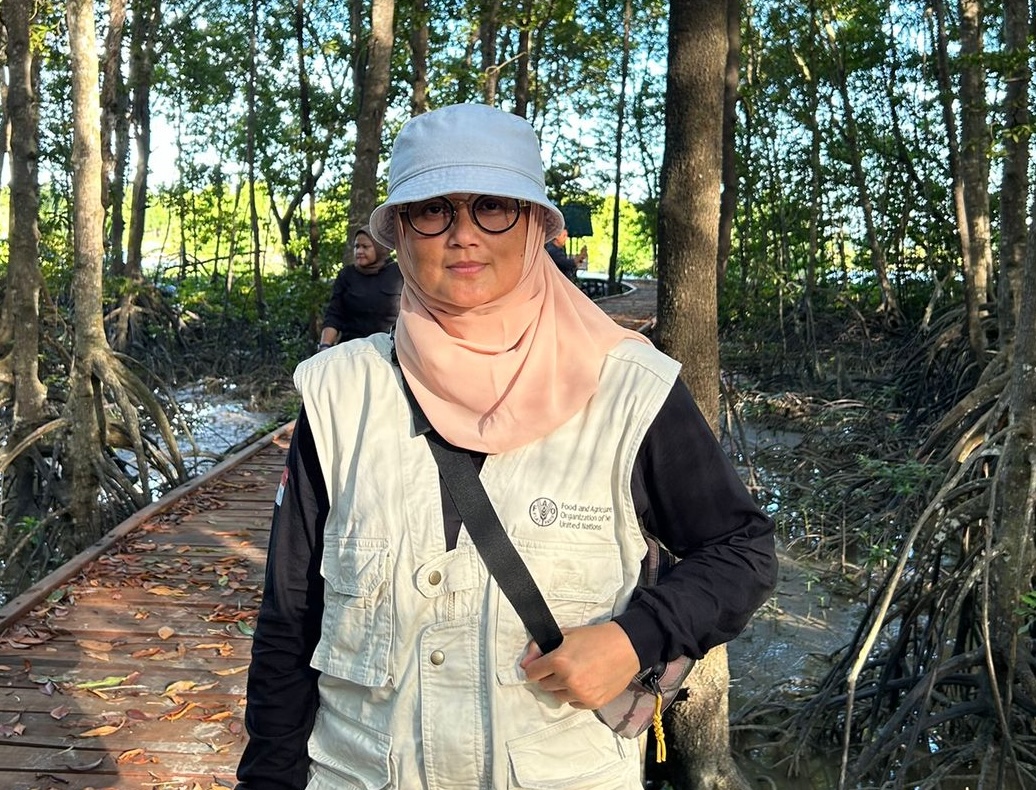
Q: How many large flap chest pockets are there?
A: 2